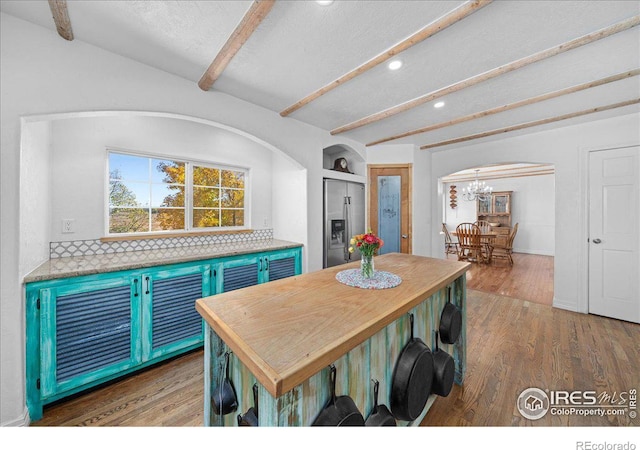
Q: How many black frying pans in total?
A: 7